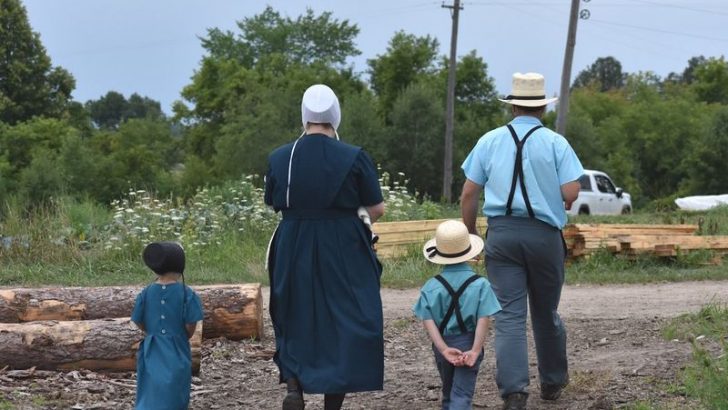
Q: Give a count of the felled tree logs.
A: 2